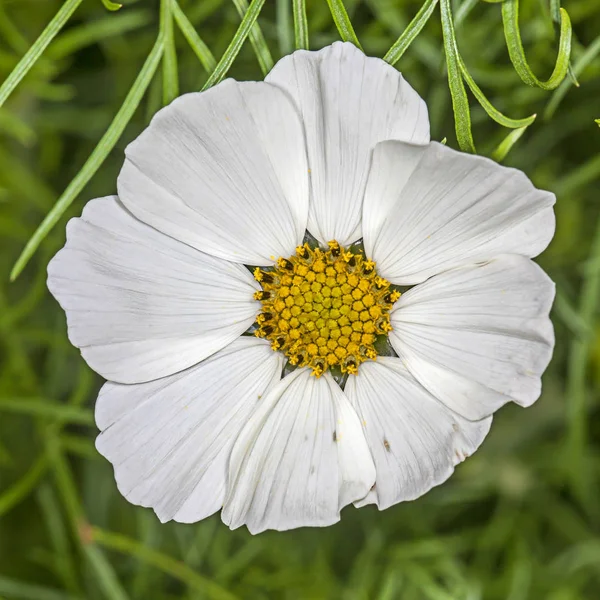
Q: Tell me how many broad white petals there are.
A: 8